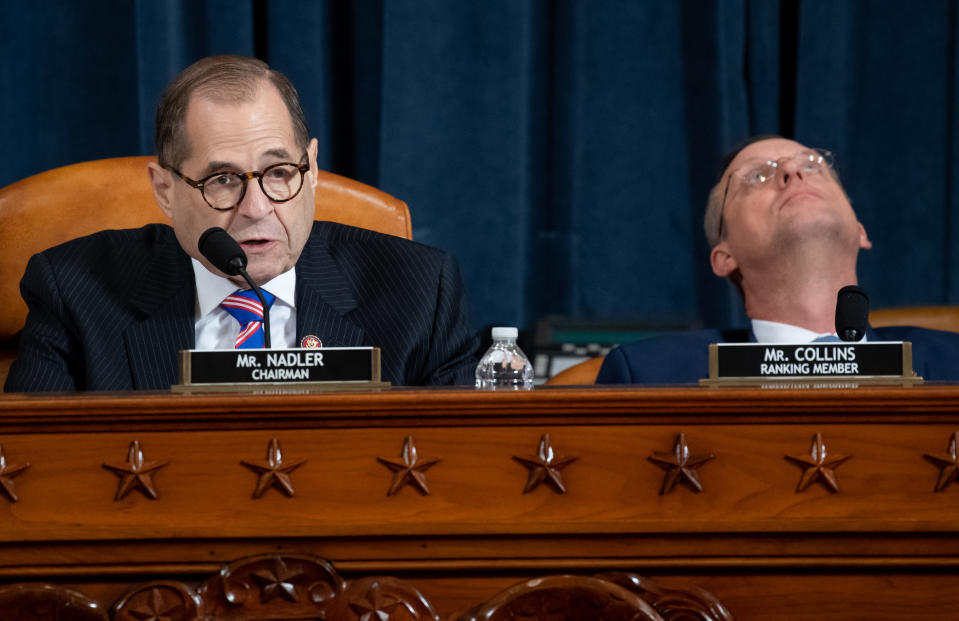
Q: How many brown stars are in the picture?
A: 11